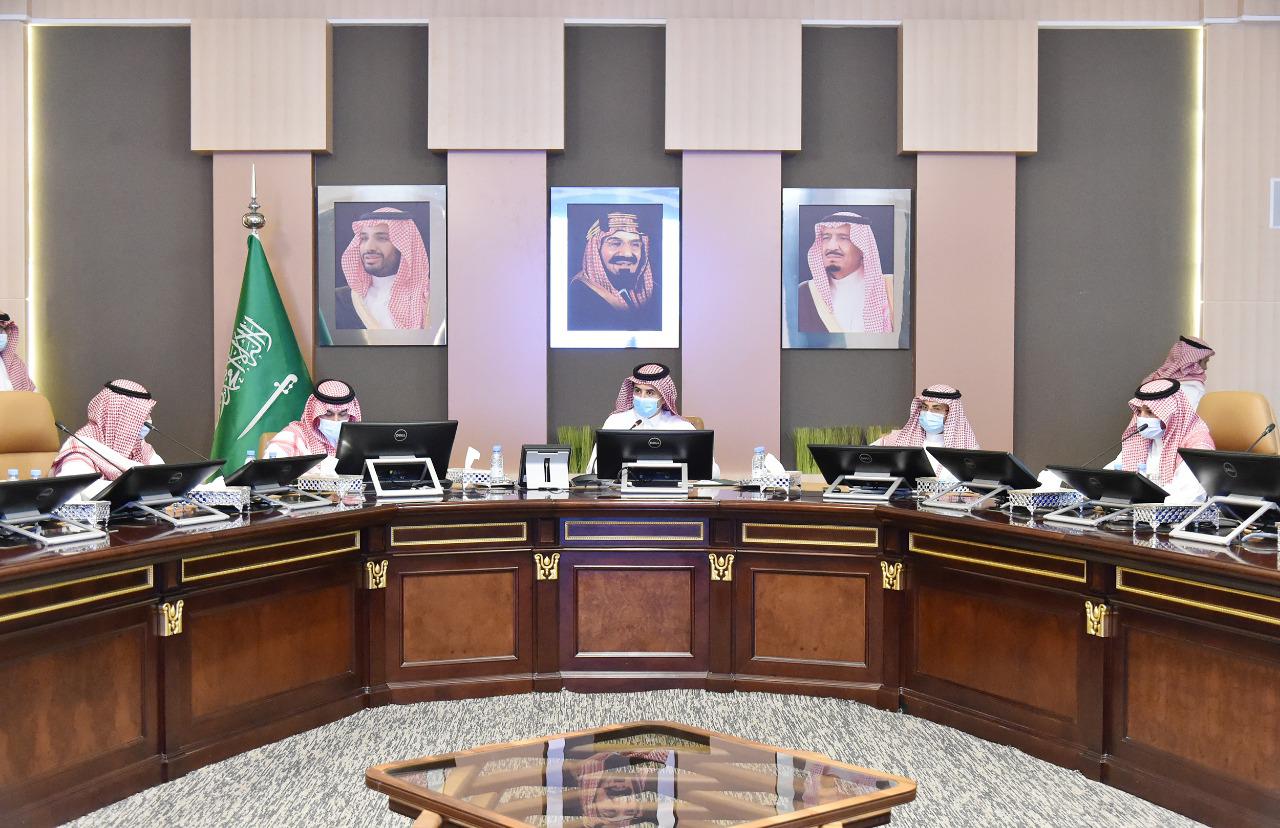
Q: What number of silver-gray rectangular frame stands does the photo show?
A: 9